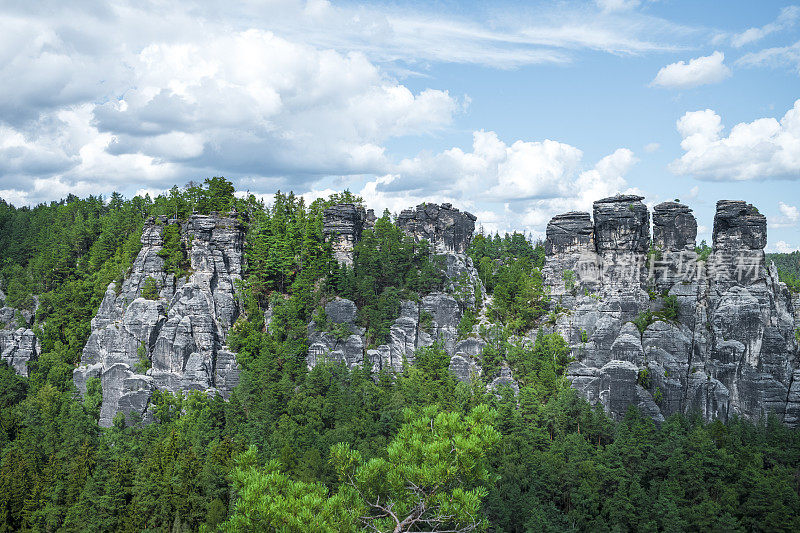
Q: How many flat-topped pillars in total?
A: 4